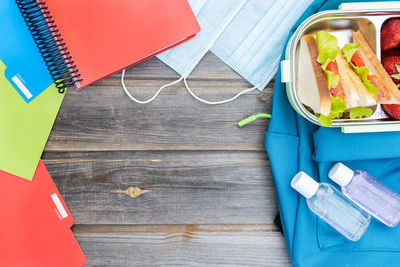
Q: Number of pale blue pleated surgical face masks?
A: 2